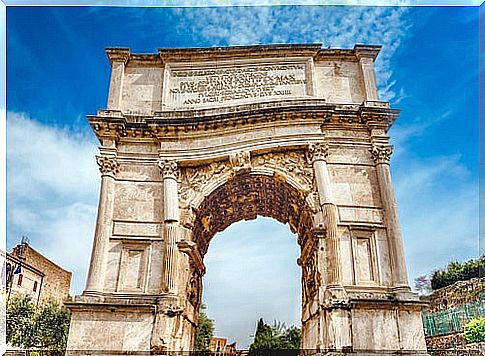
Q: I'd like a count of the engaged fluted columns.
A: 2